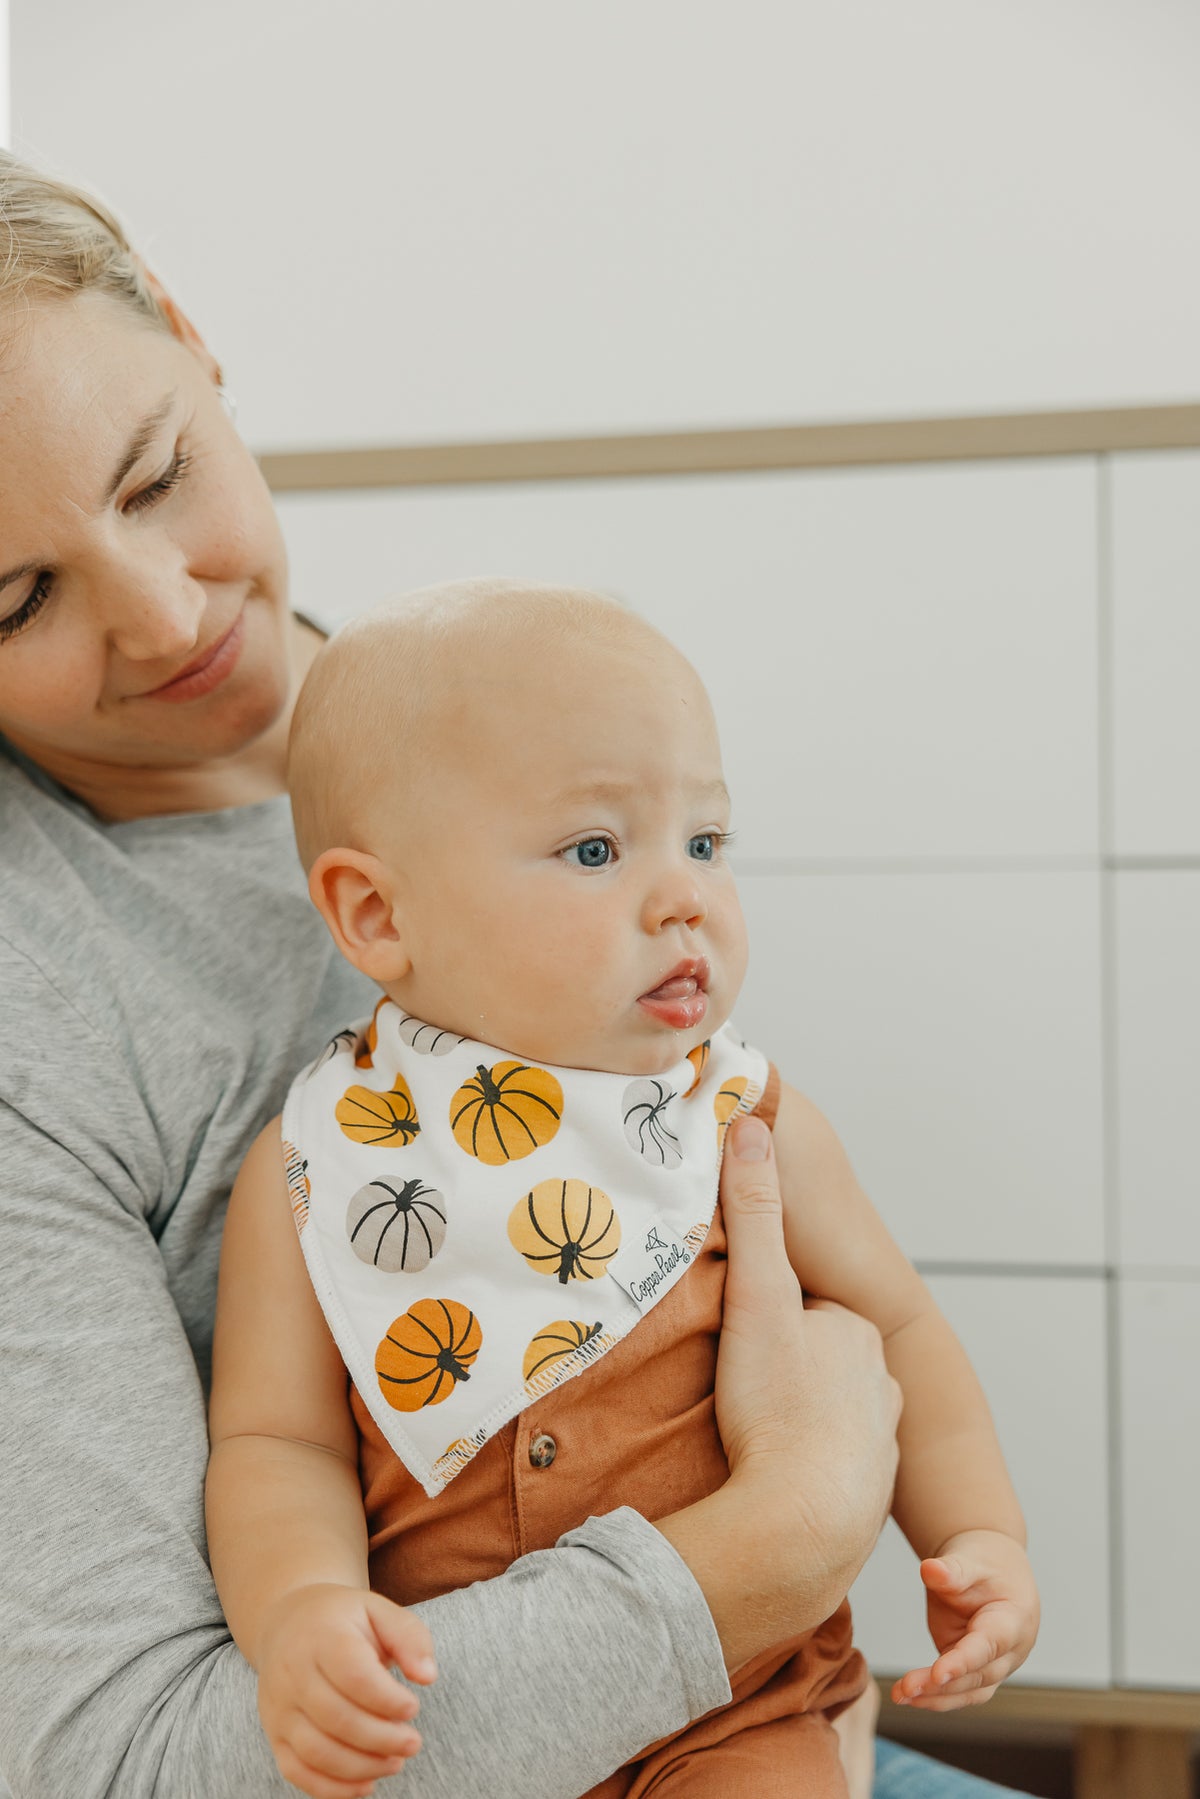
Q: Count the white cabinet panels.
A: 6